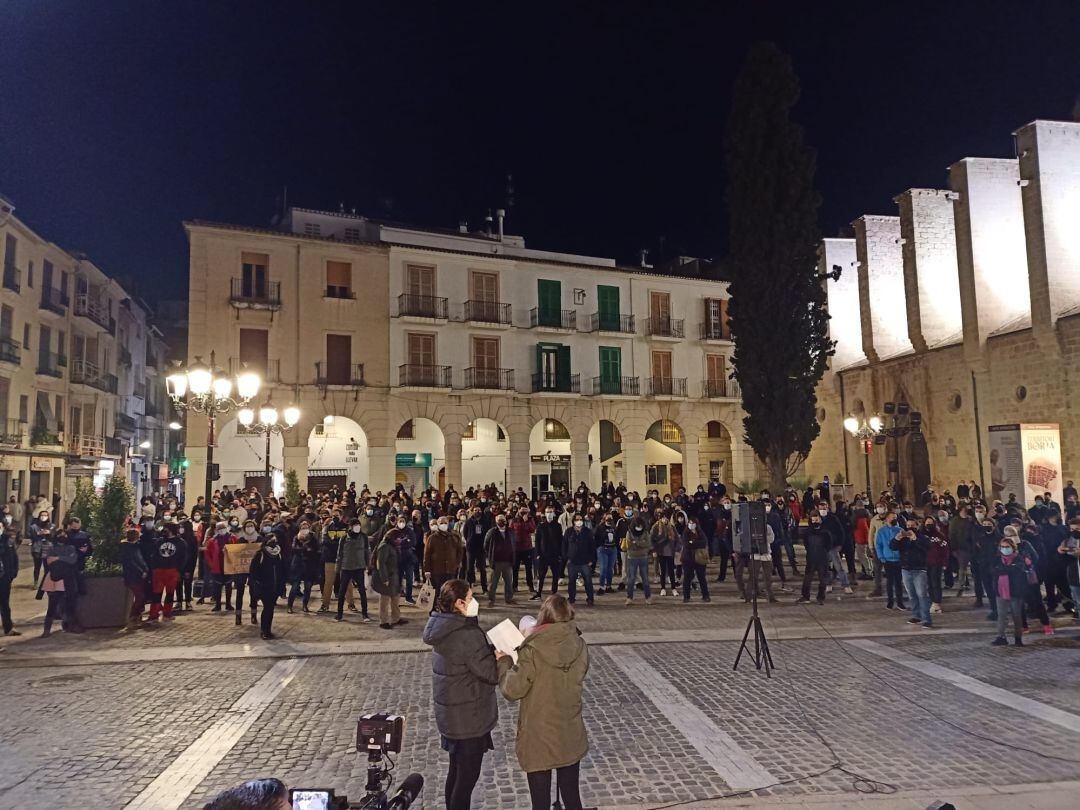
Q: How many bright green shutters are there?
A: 4